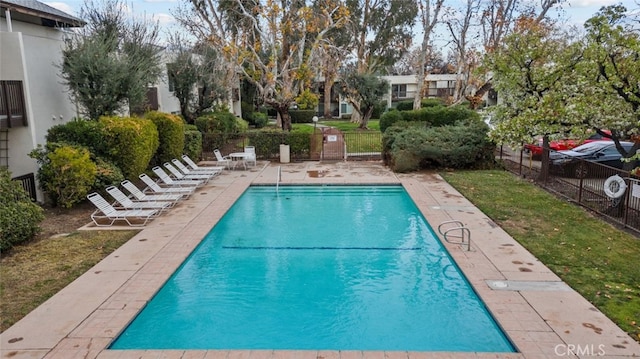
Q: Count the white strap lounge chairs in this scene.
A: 8